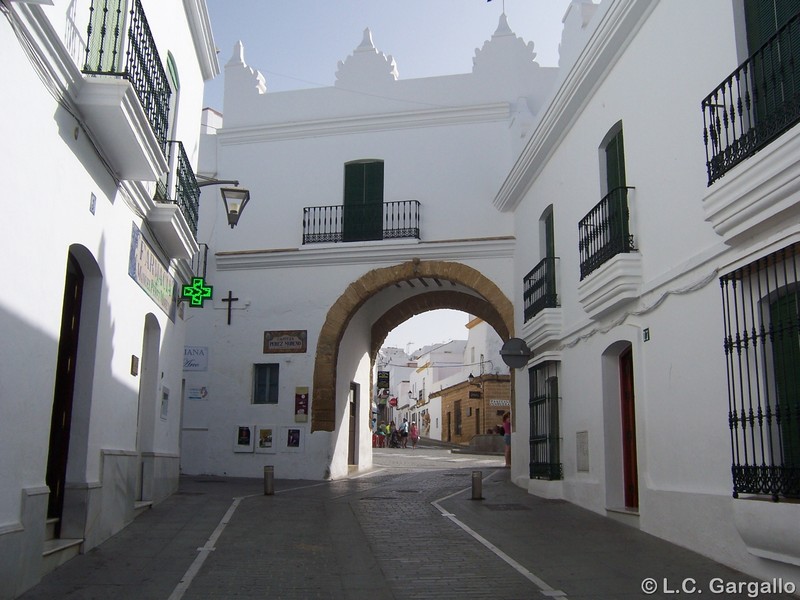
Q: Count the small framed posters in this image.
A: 3